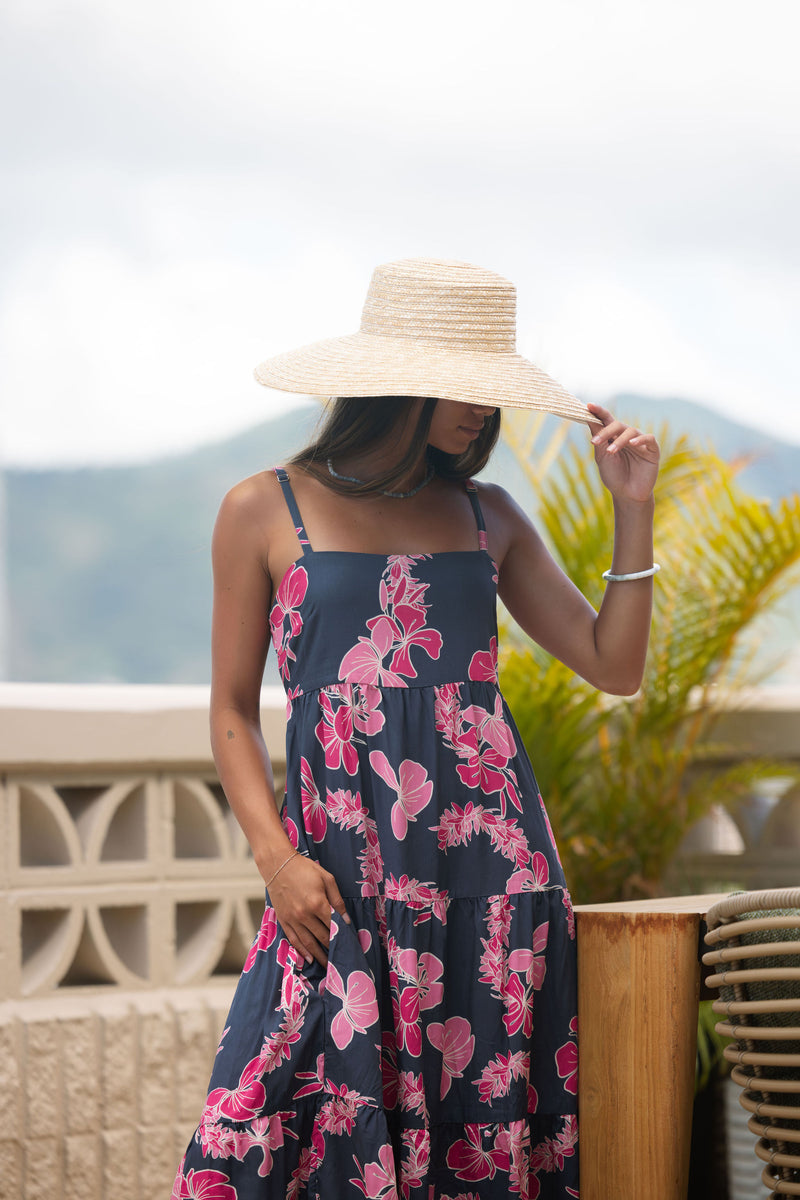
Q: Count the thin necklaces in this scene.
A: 1